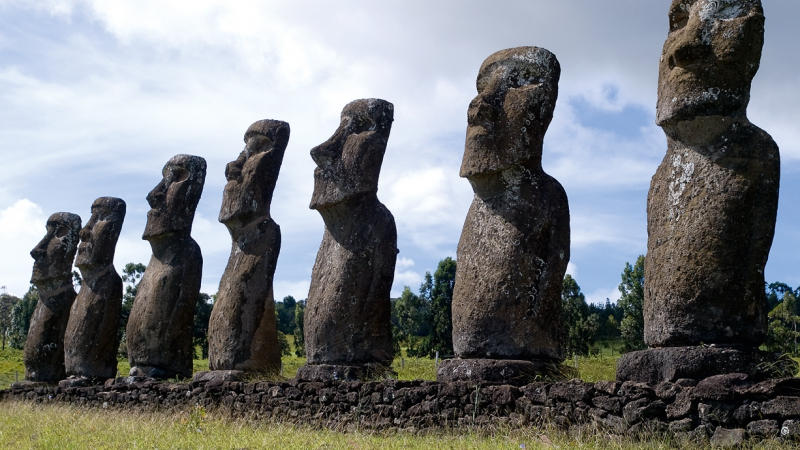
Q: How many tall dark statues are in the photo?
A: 7